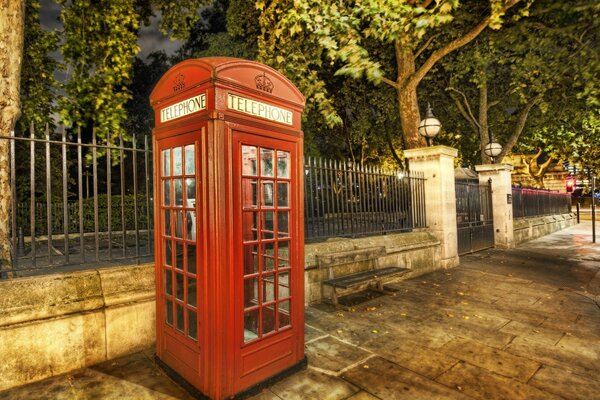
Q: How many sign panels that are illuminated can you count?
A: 2